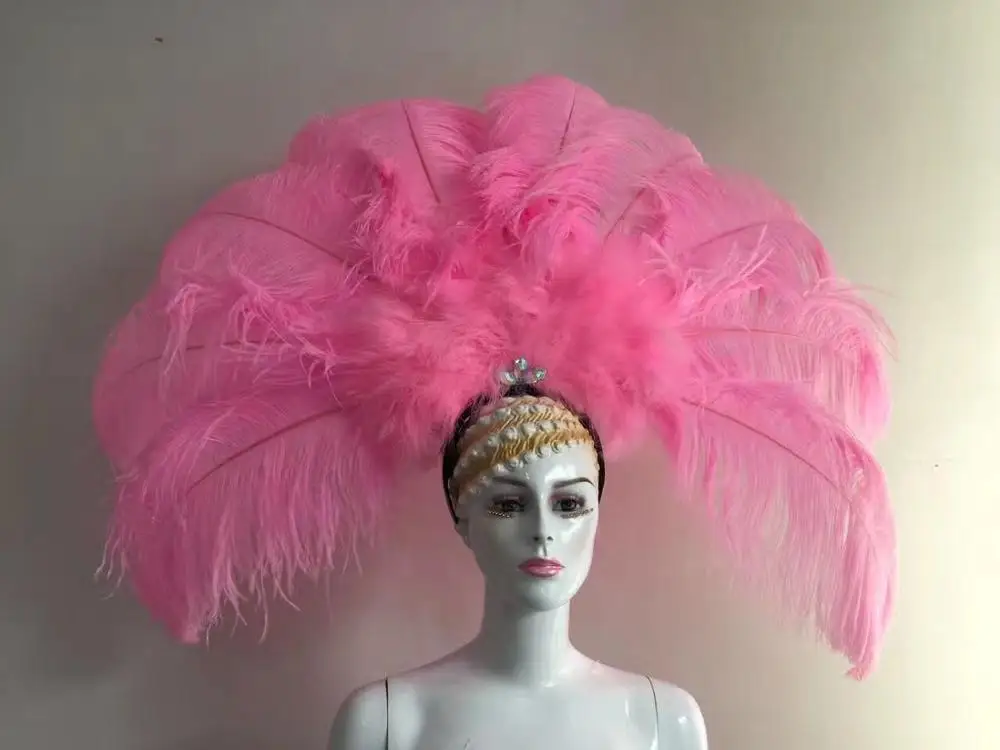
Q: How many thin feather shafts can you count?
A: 9